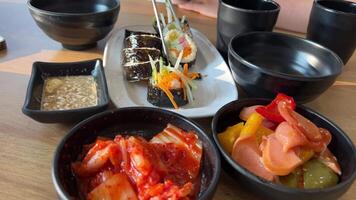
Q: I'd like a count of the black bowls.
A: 5